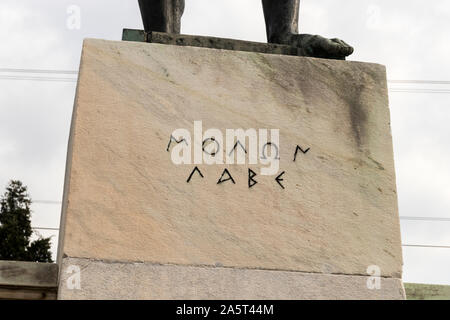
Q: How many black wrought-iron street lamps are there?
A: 0